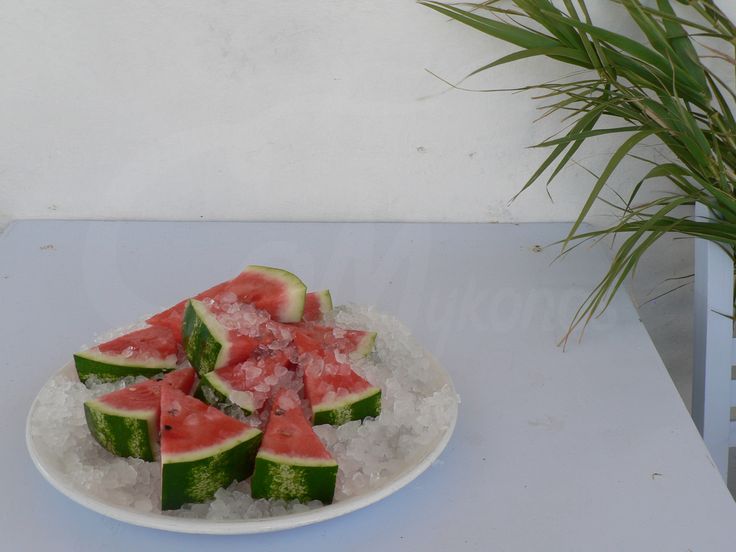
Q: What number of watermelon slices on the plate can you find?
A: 10